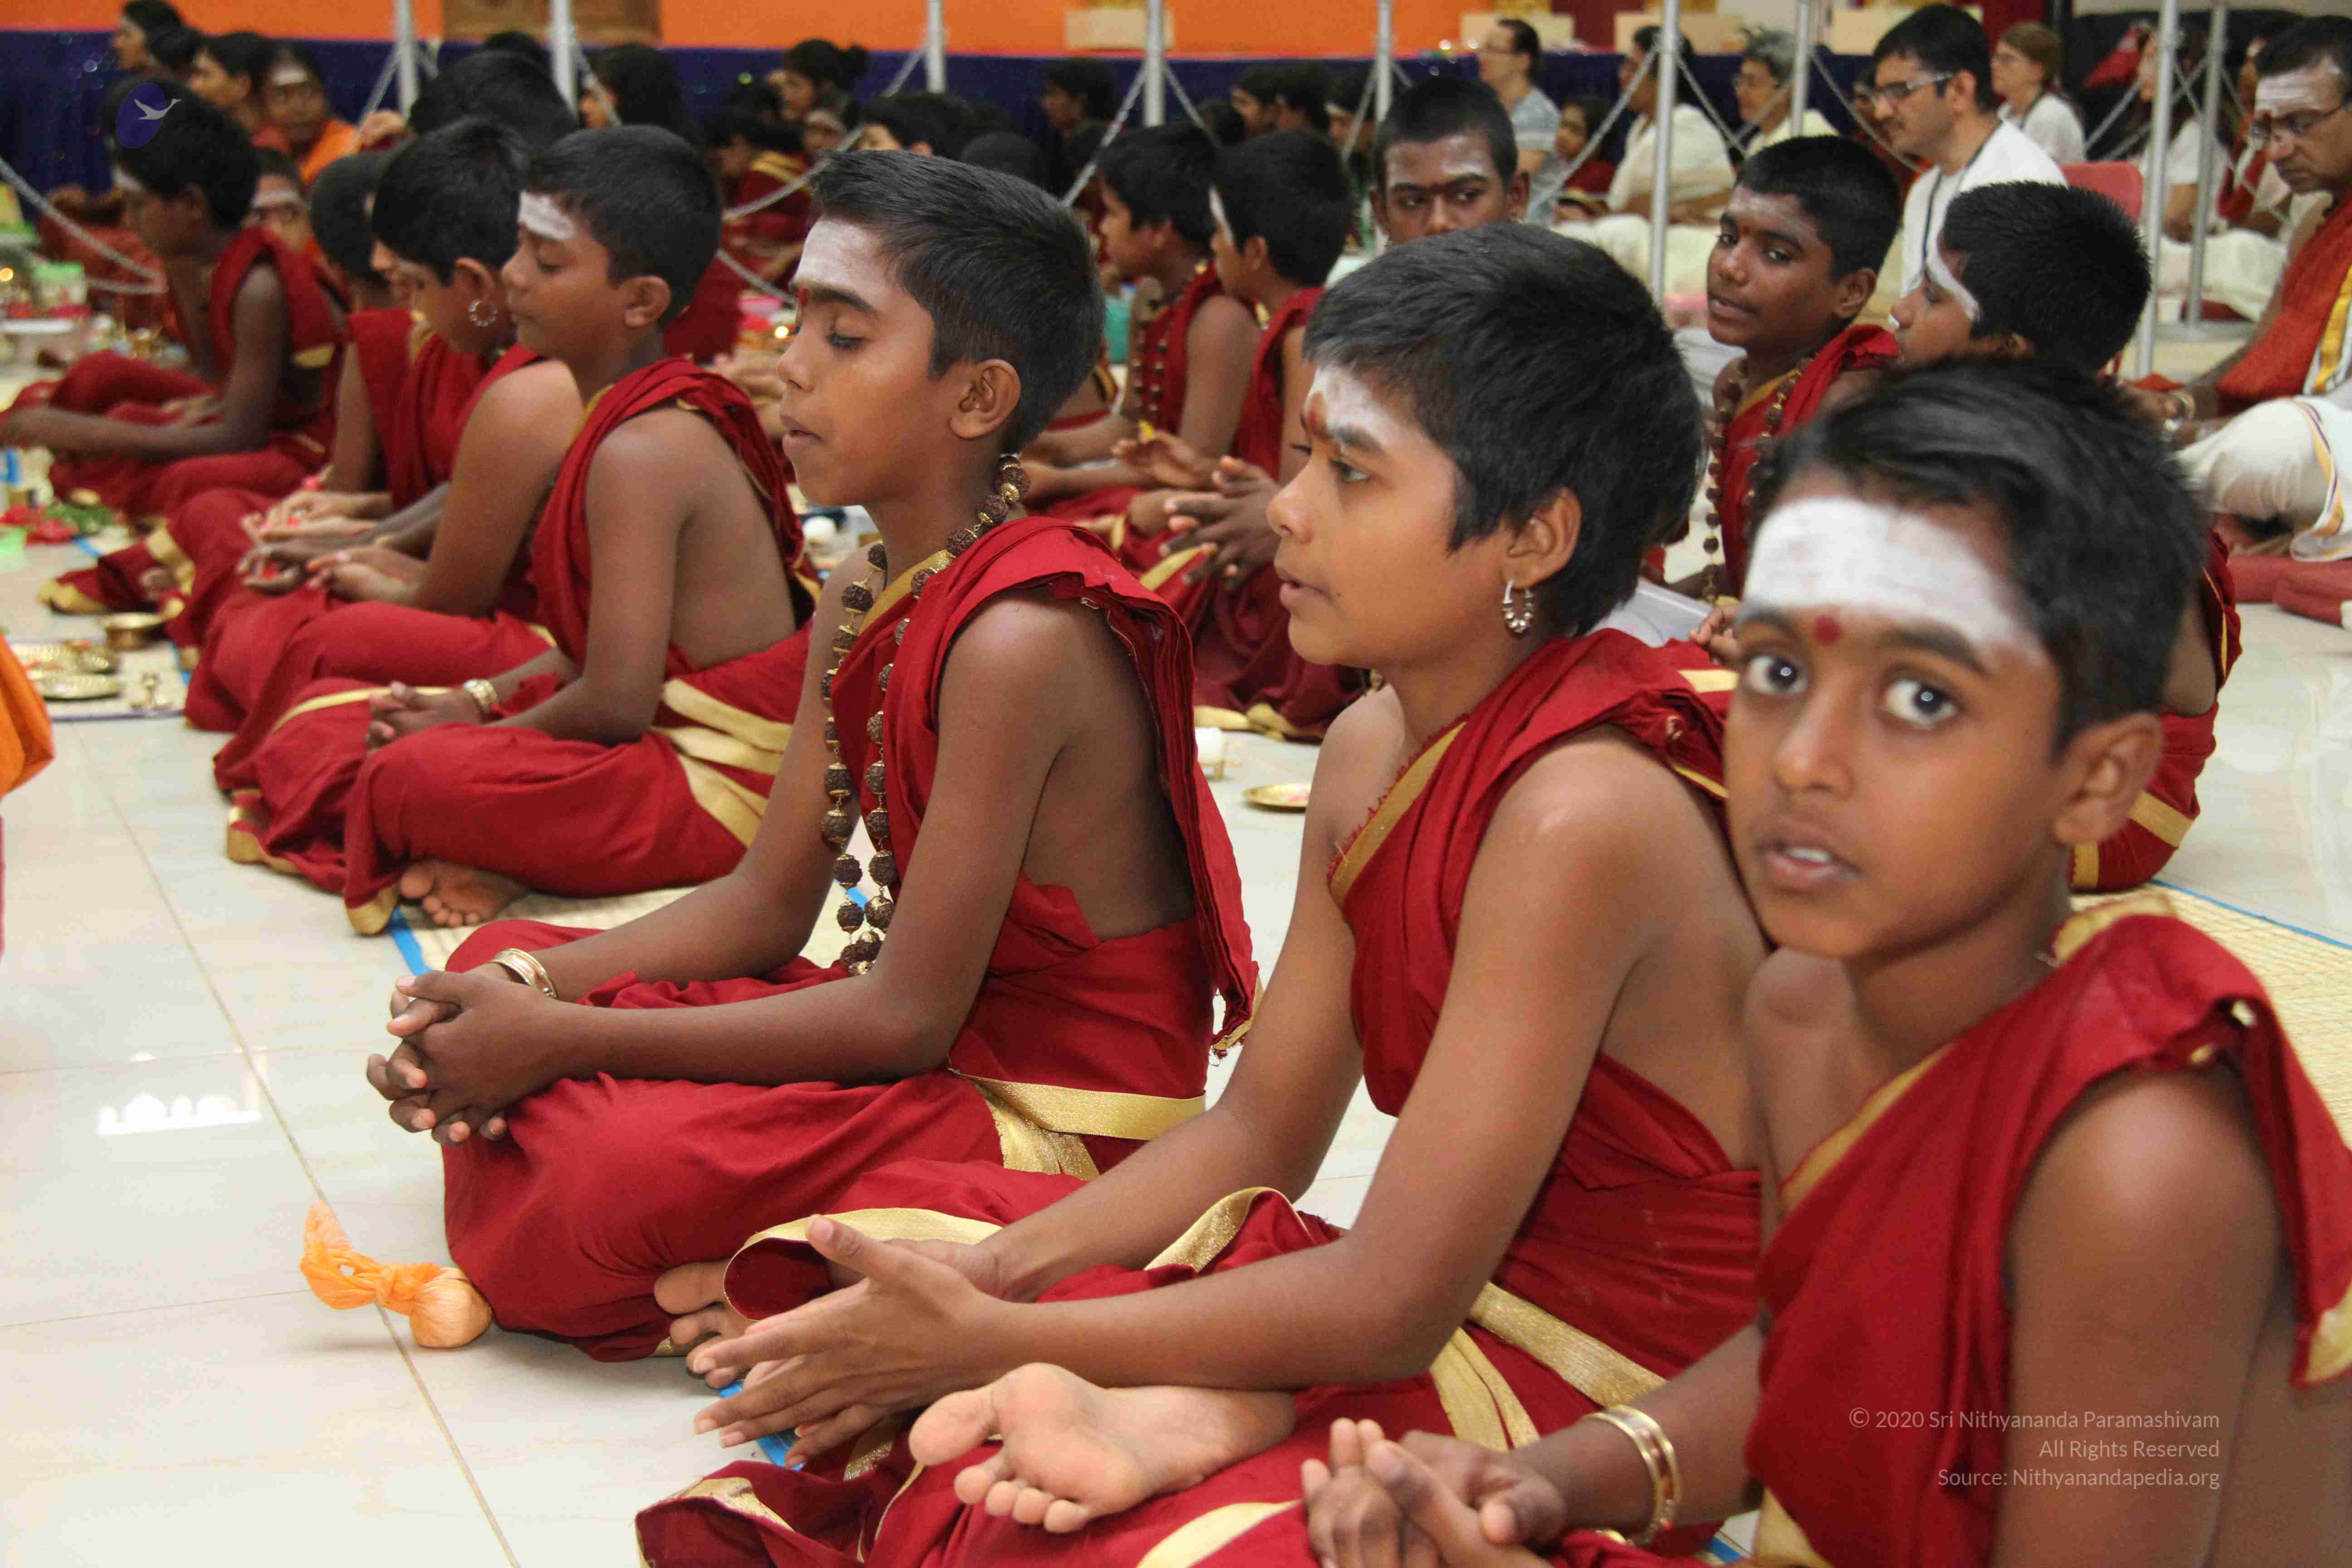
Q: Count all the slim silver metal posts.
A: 9